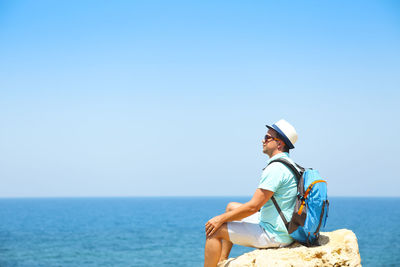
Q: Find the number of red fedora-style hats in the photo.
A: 0